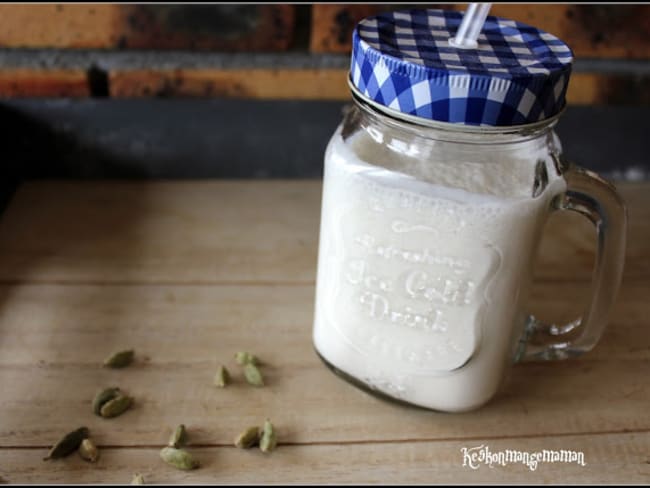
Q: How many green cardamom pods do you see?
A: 13